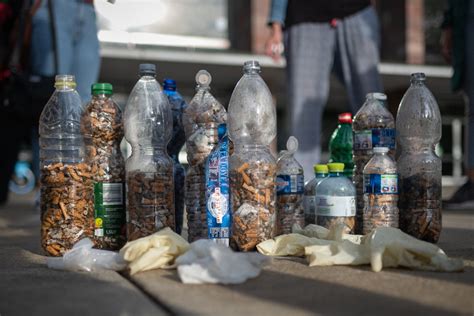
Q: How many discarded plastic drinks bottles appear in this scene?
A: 13